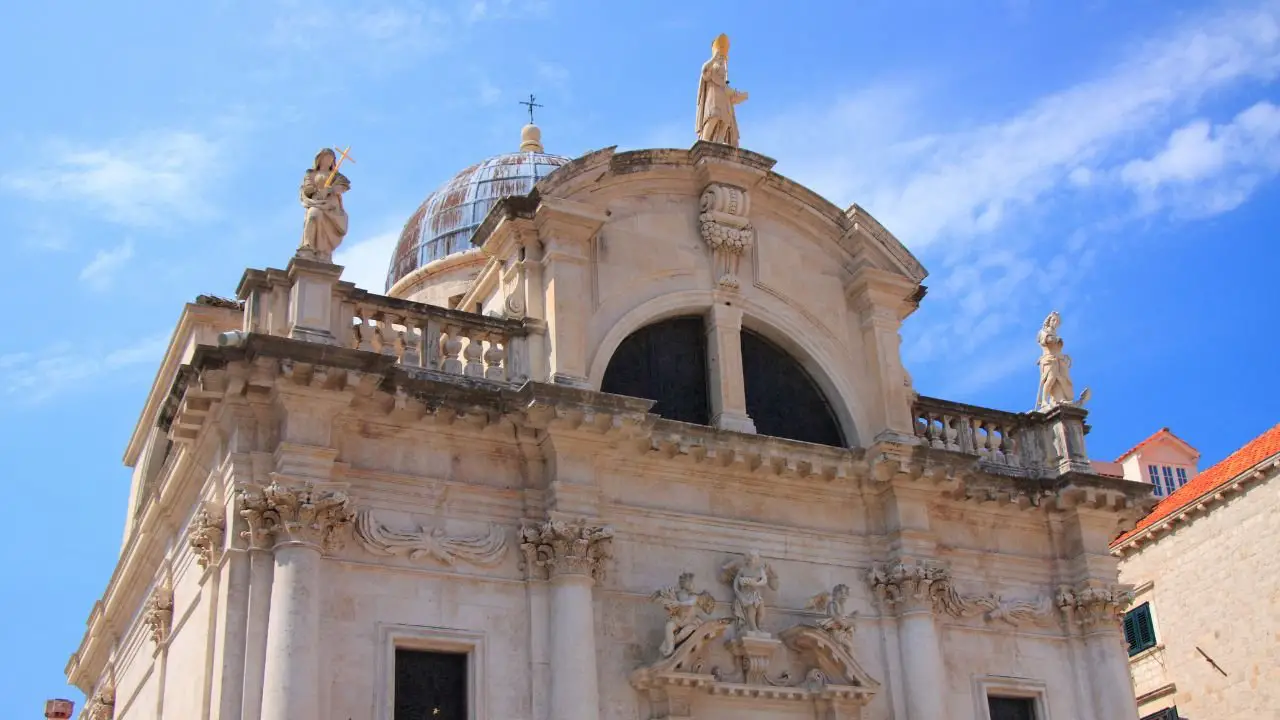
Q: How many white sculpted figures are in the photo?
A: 6